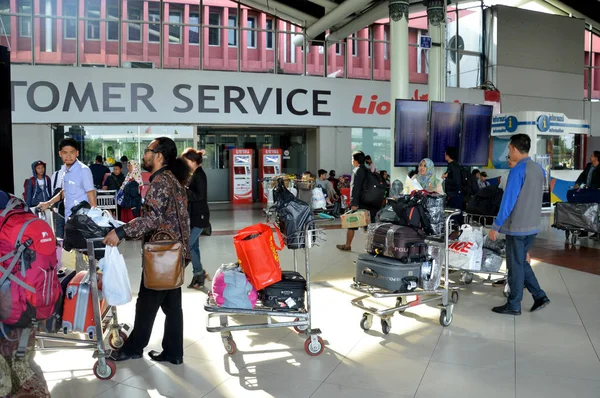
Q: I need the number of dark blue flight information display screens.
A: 3